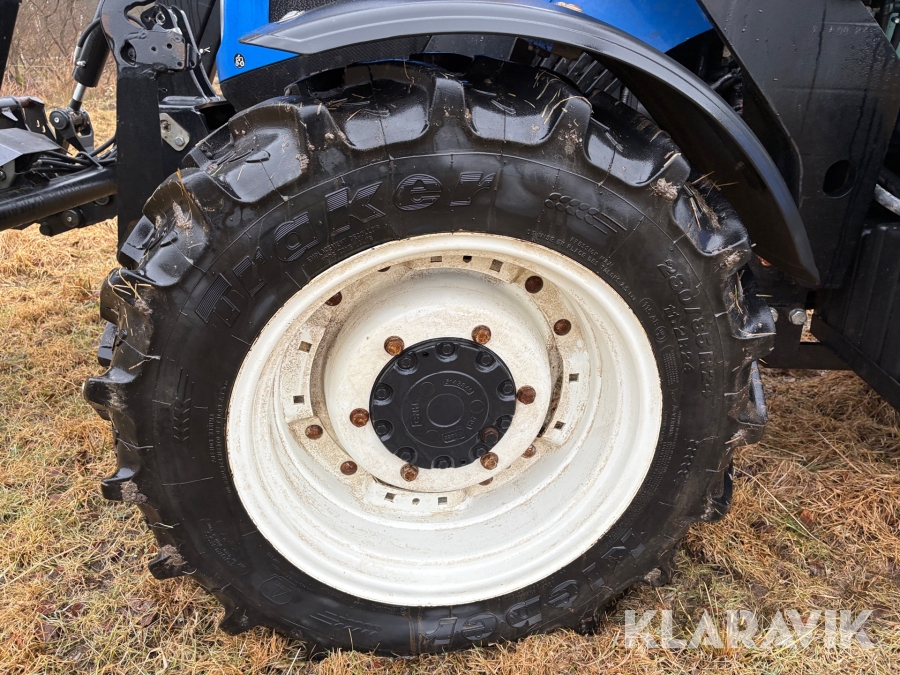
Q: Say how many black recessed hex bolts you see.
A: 10